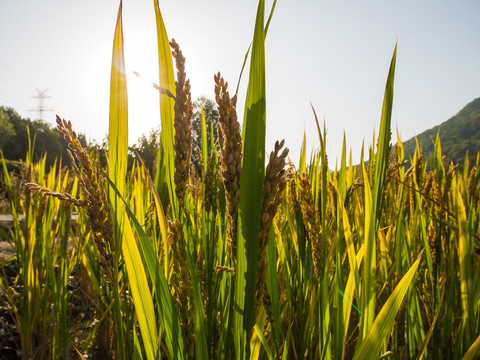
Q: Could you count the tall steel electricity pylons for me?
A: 1